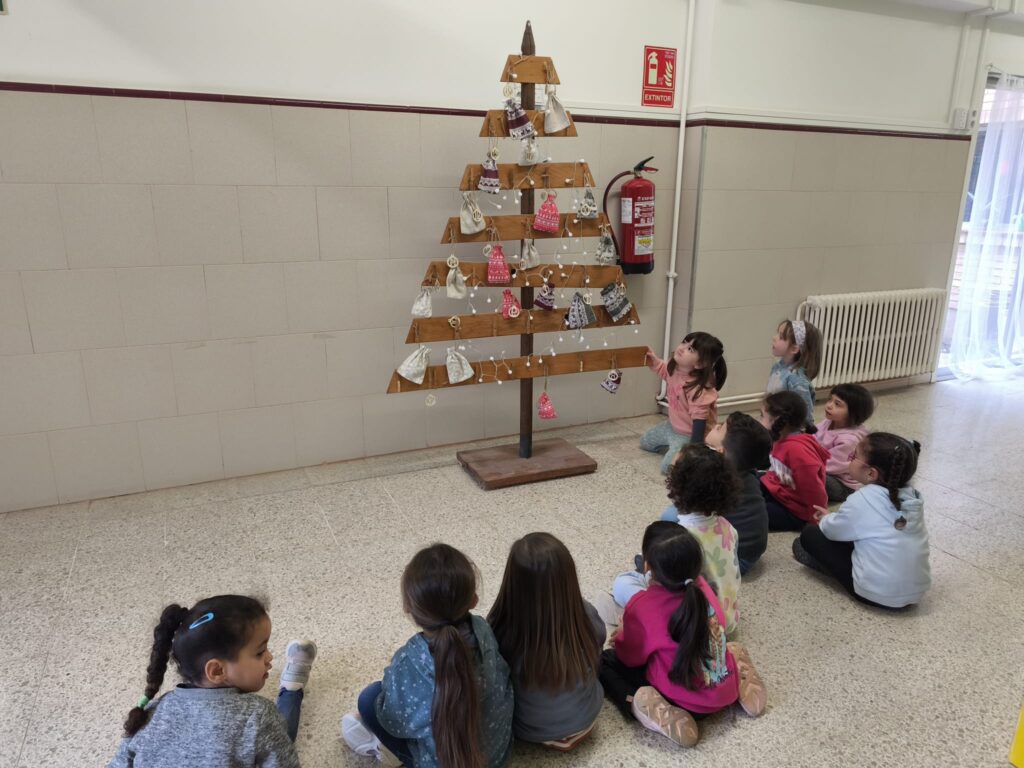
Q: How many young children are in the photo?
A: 11